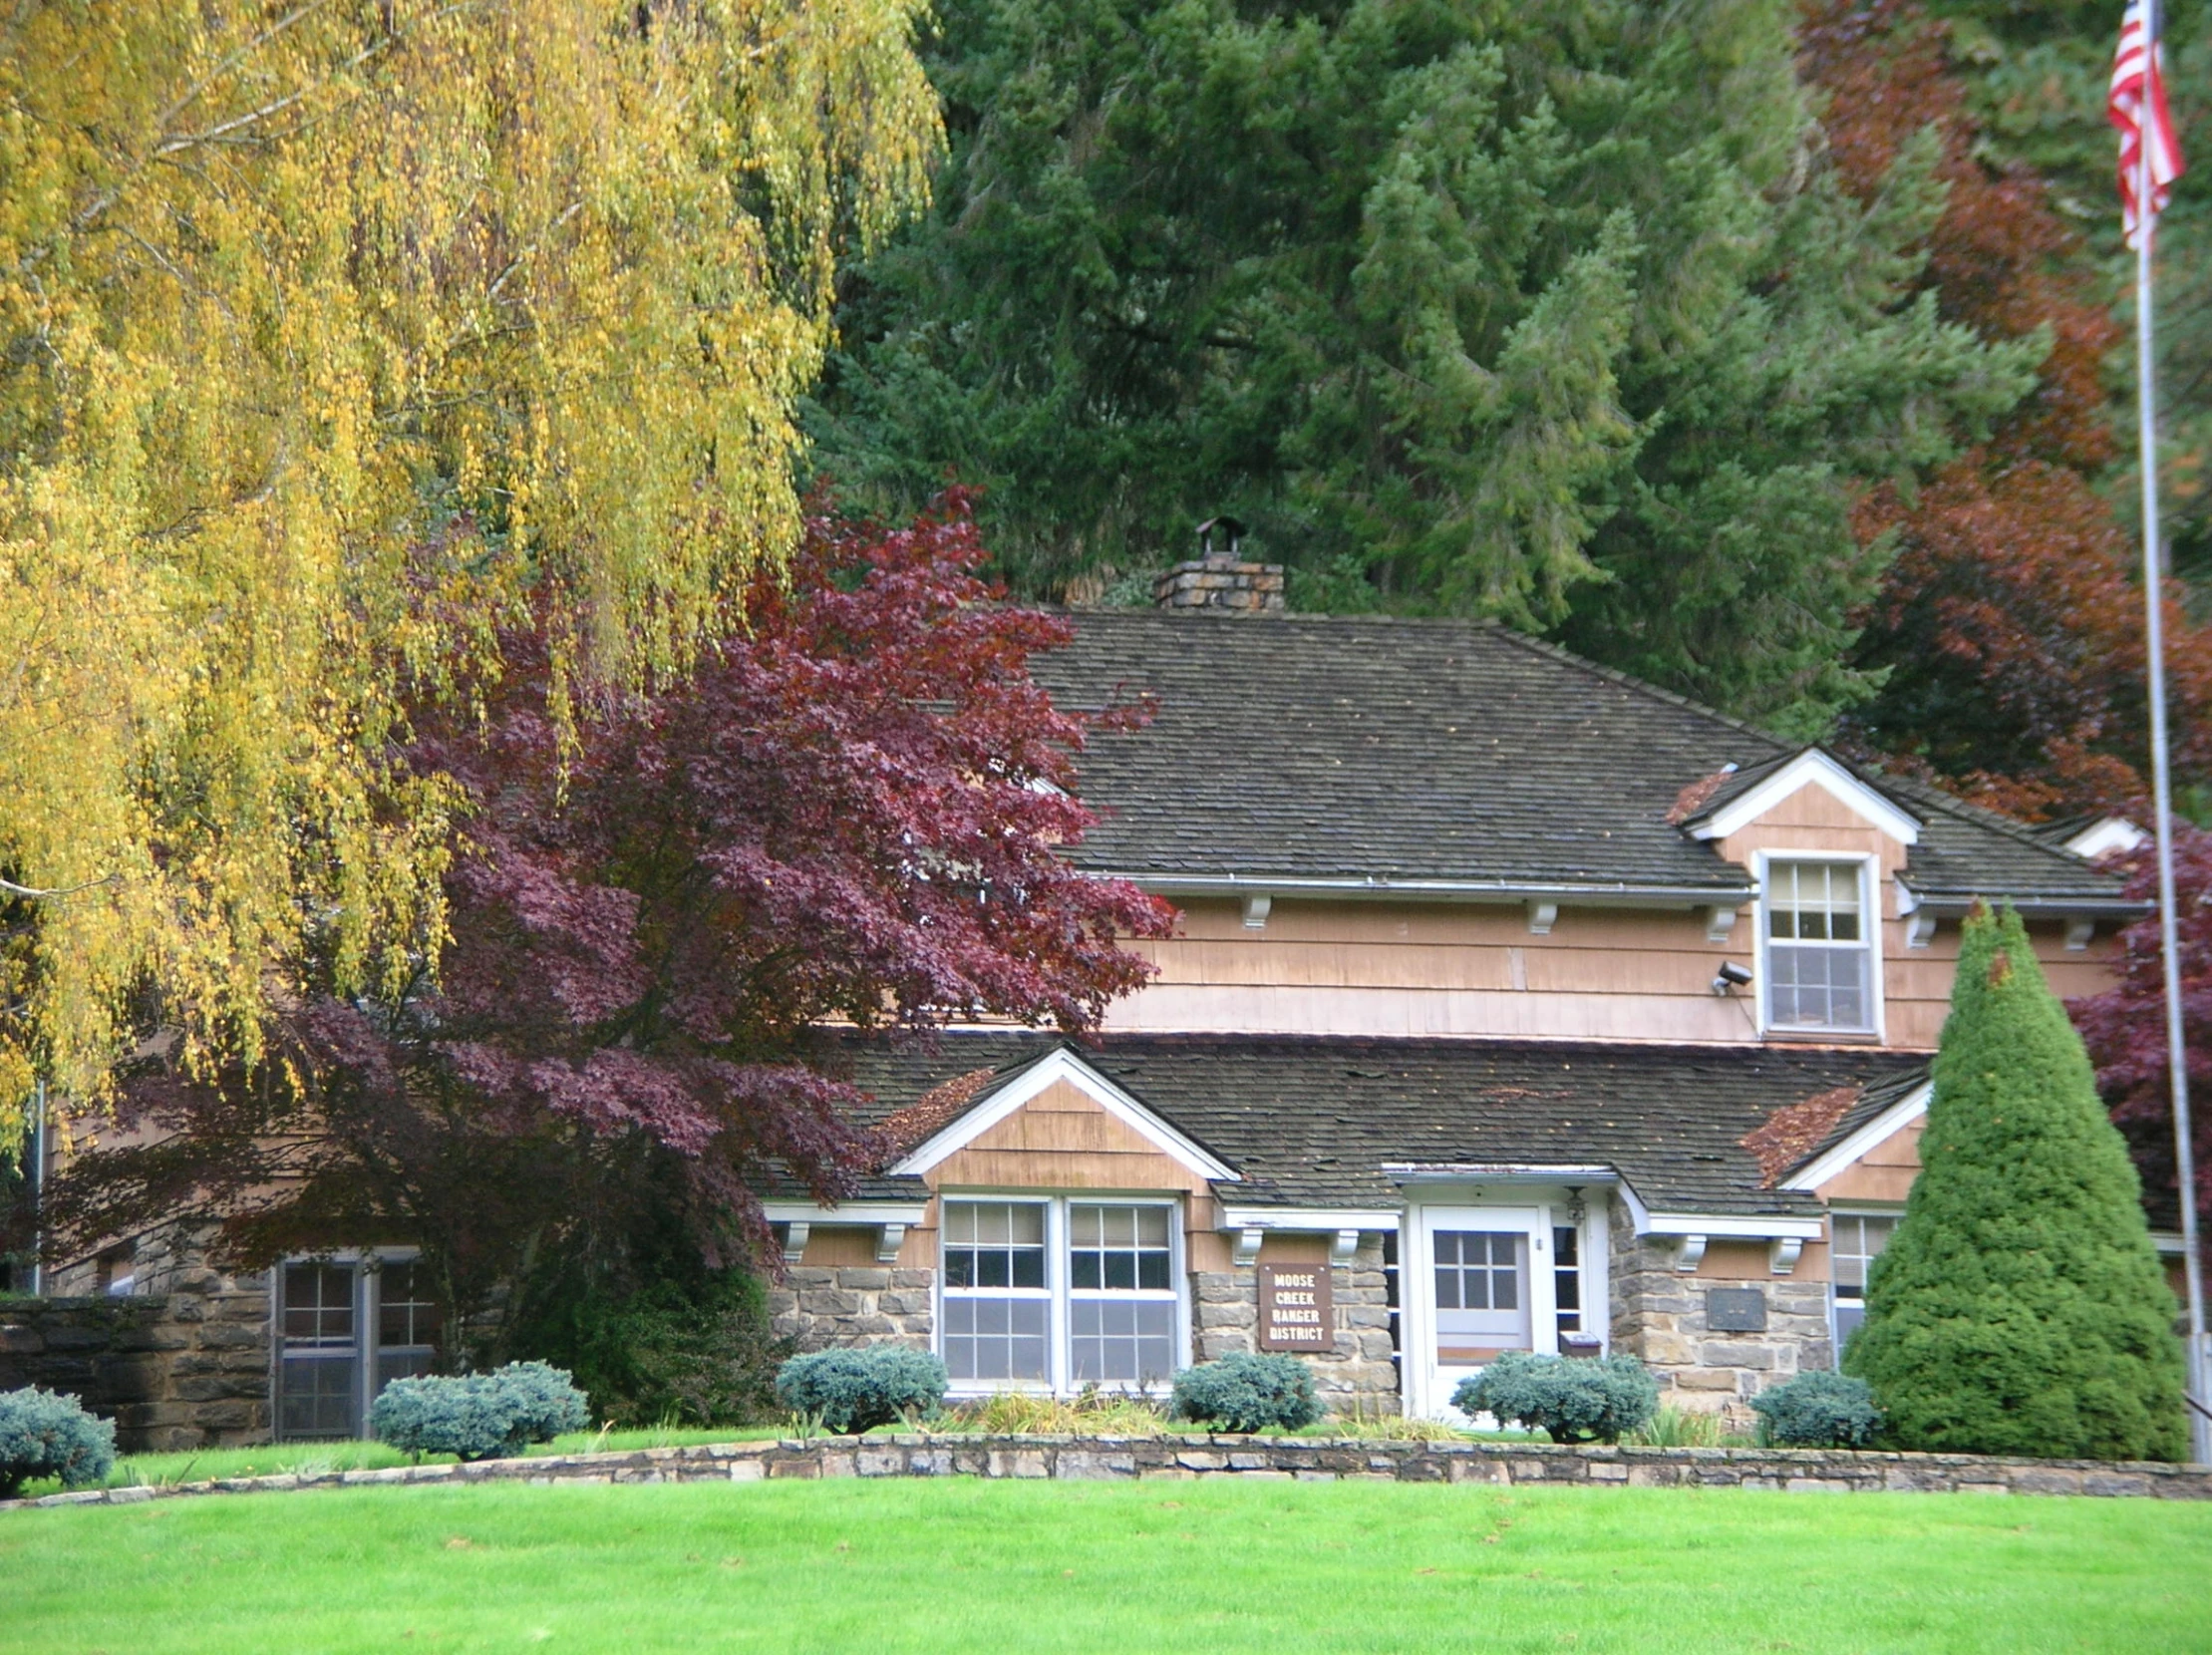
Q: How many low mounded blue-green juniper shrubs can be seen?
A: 6